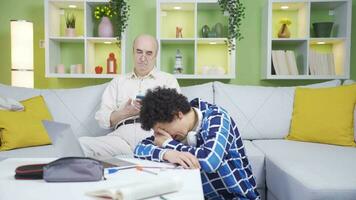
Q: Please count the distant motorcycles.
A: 0